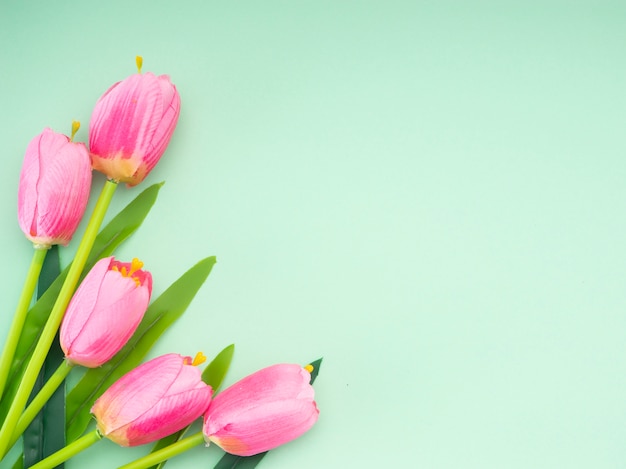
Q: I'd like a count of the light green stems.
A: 5